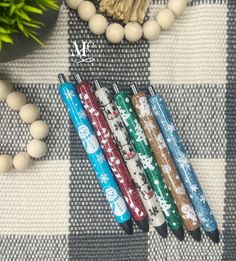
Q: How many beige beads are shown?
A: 15